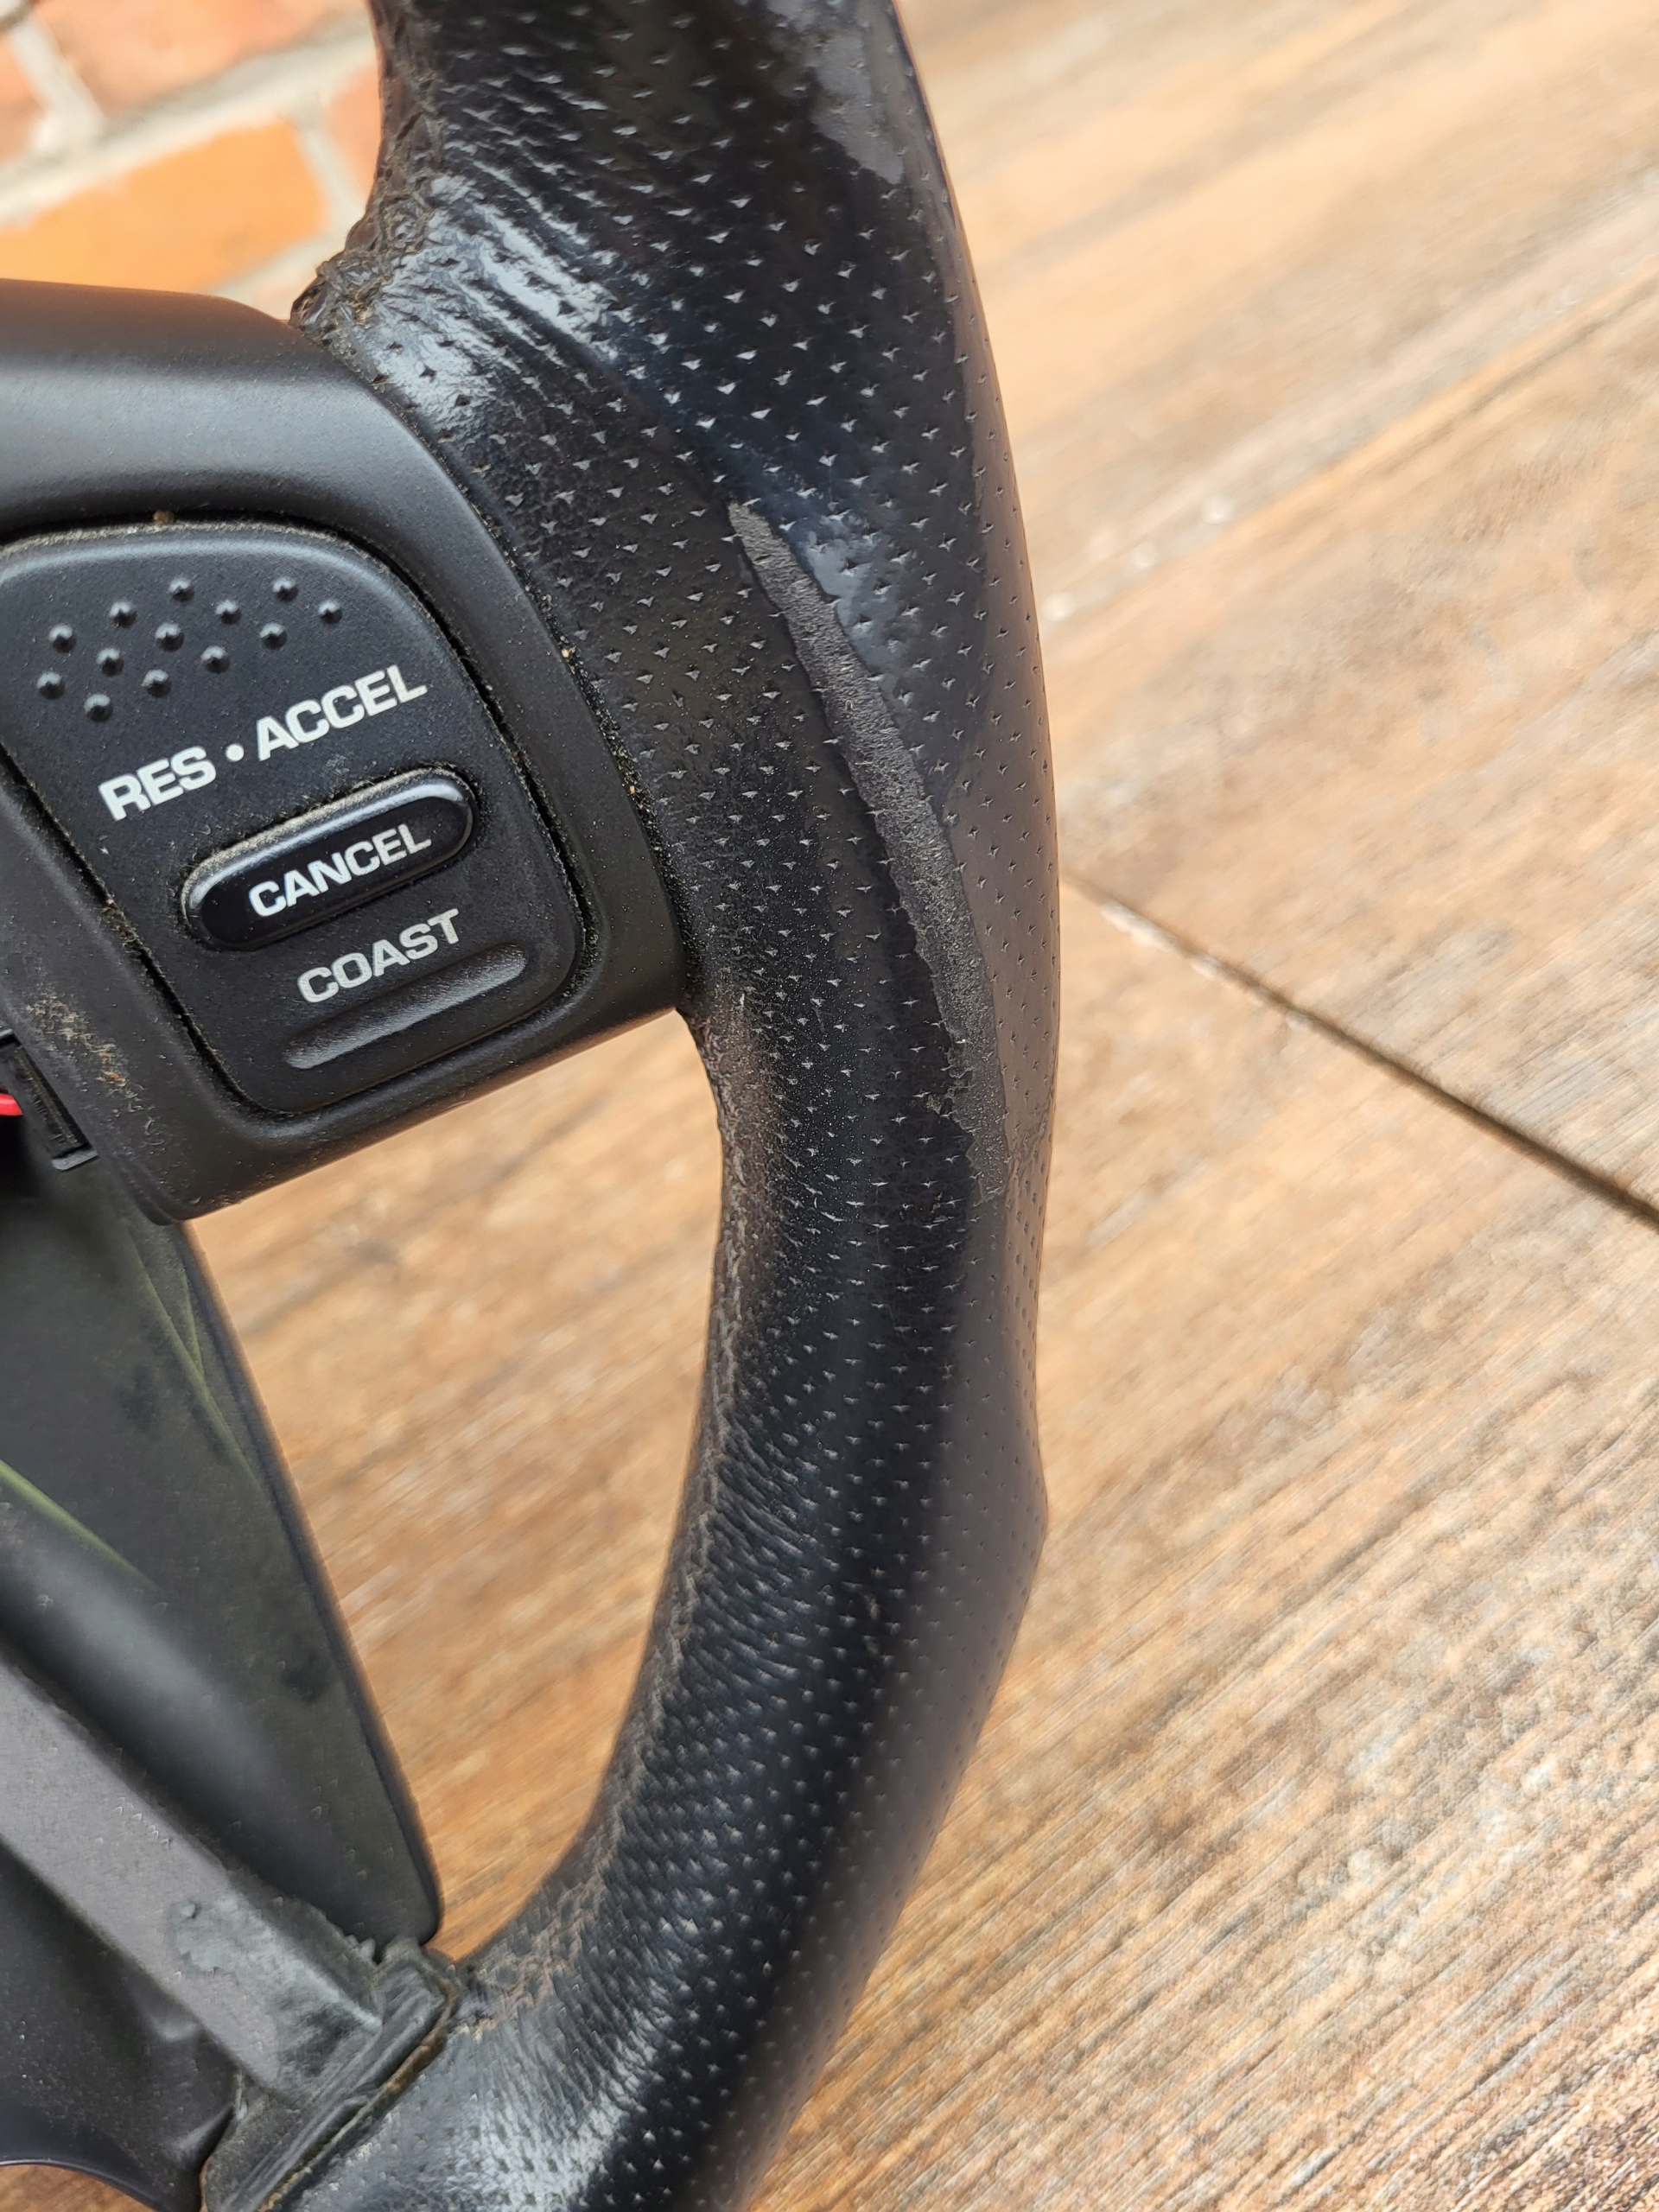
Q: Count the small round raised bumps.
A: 13